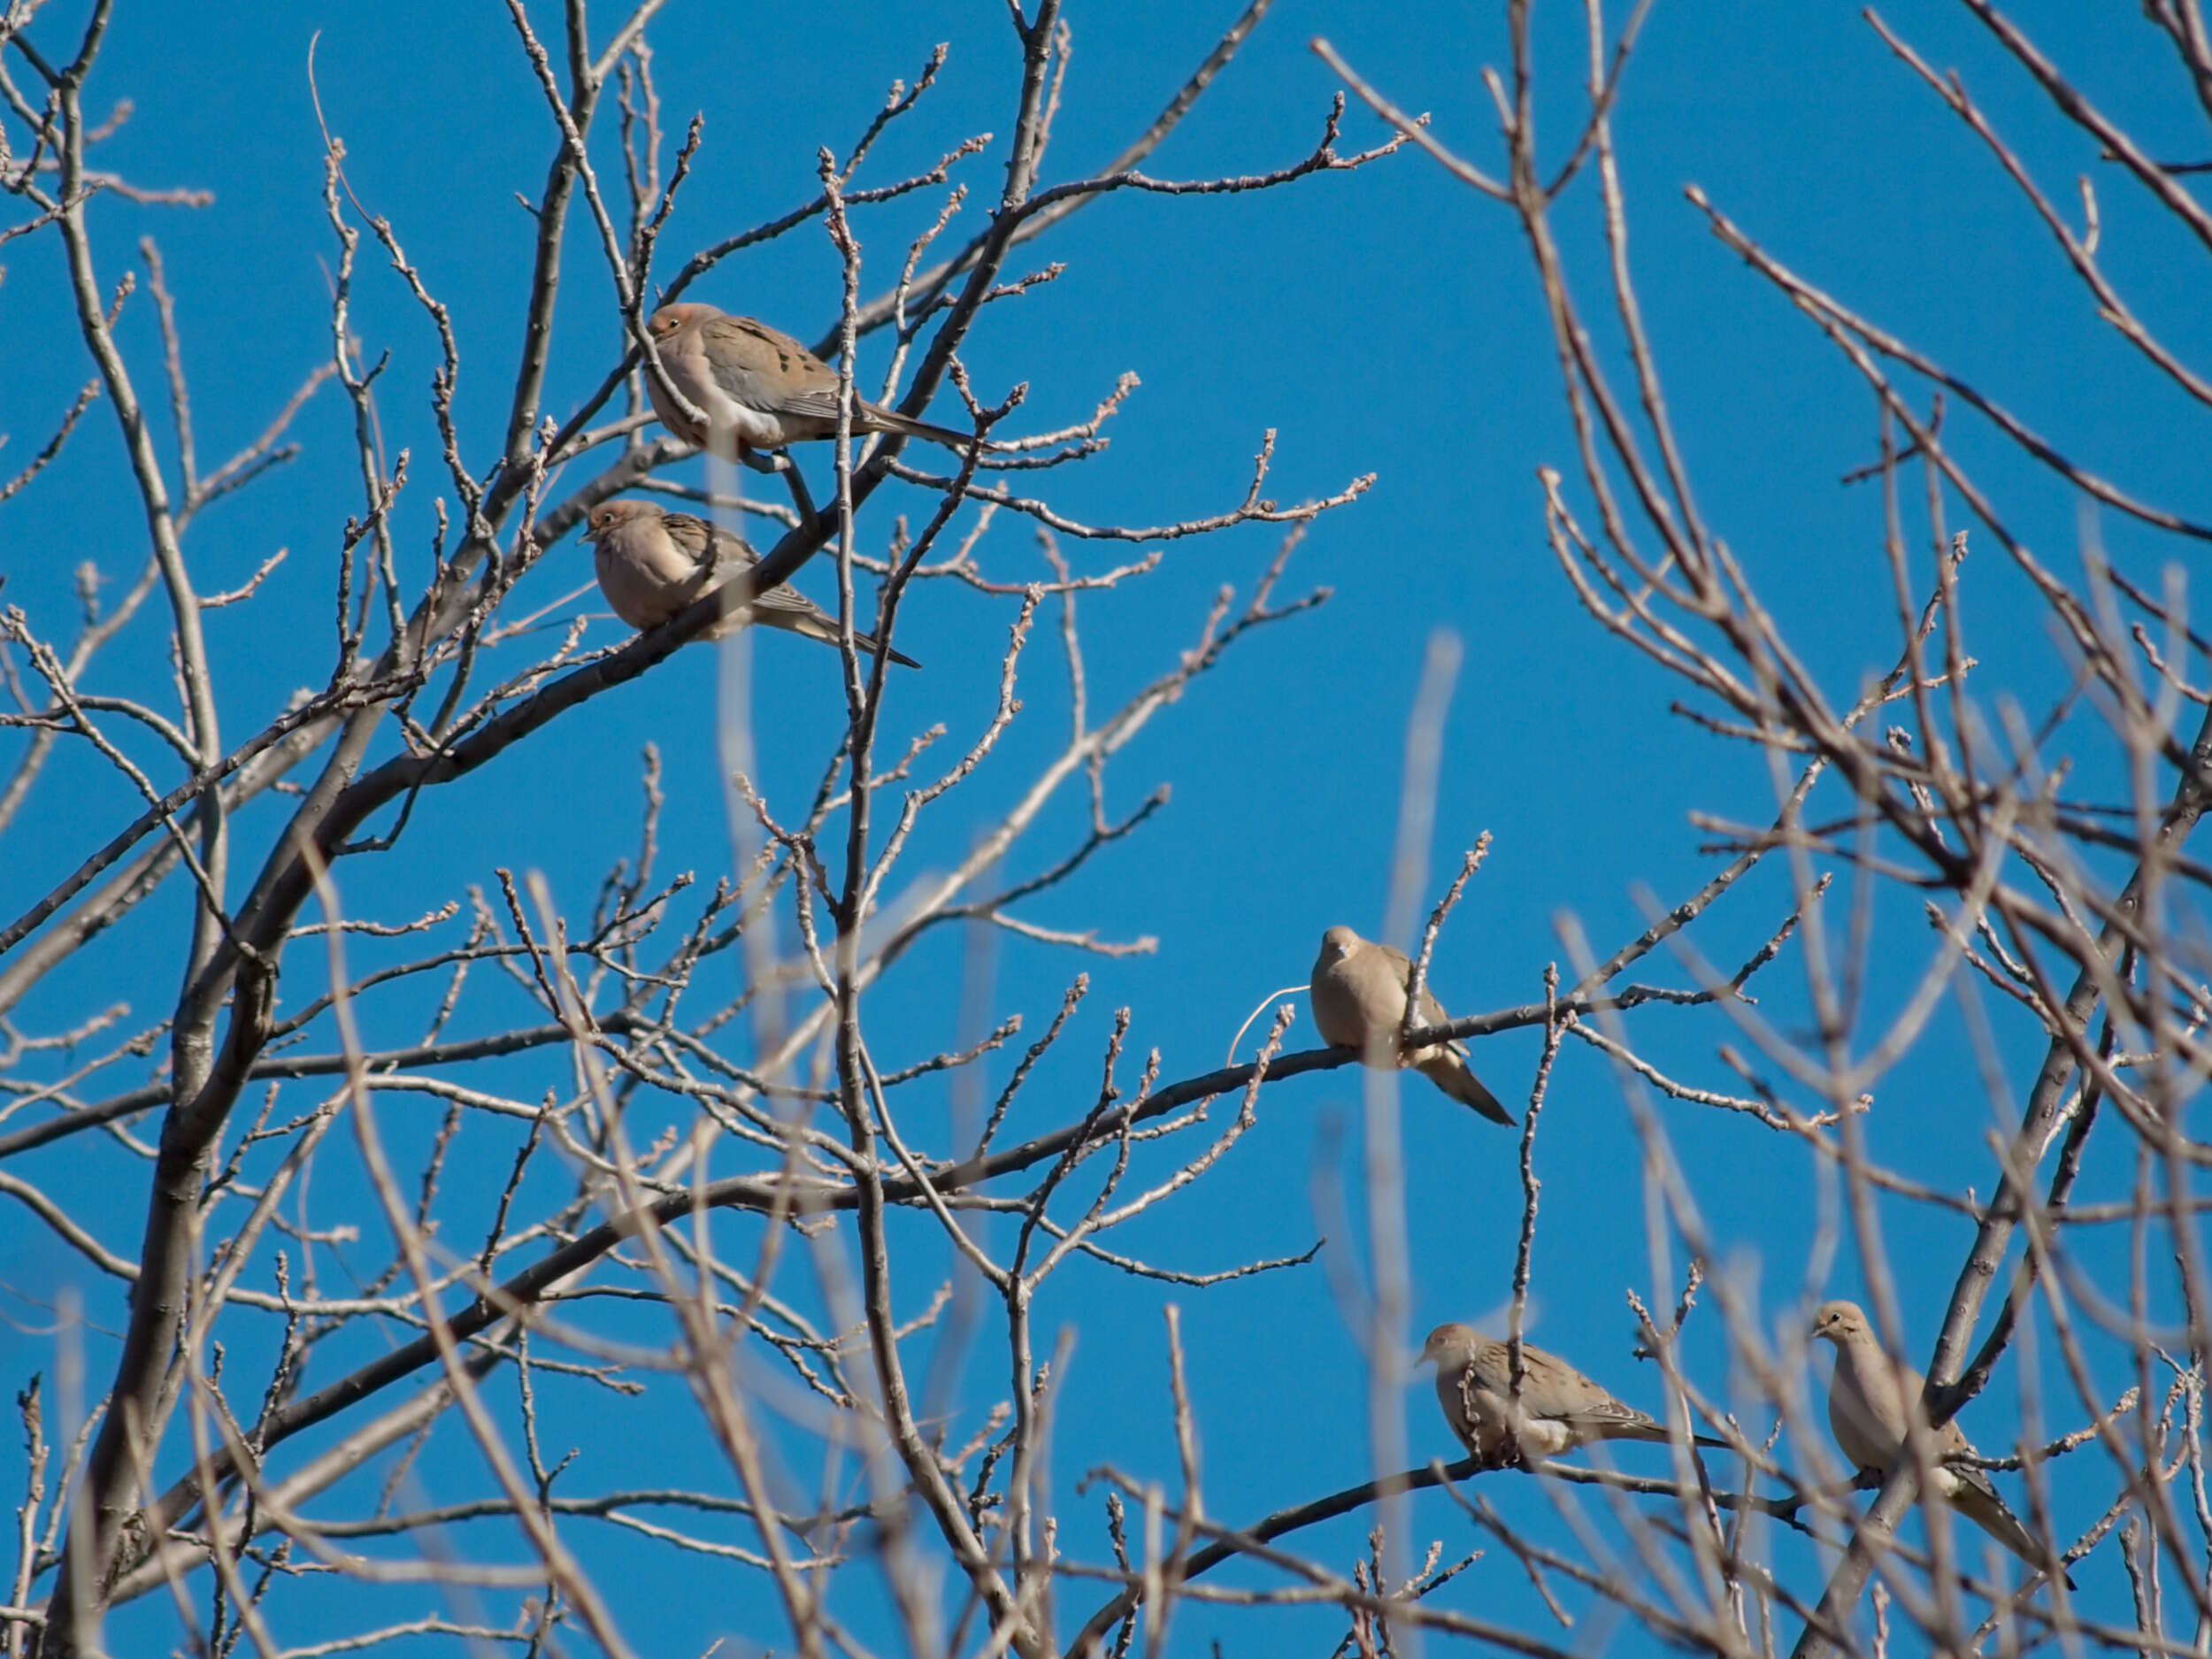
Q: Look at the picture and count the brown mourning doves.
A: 5